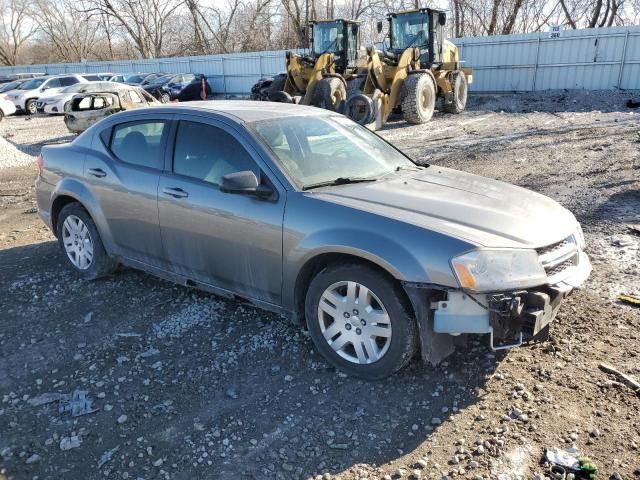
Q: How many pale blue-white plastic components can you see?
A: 1